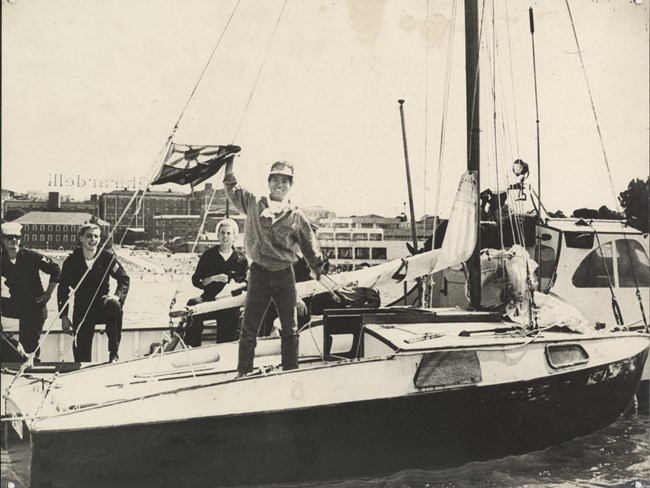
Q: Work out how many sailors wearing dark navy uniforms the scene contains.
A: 3